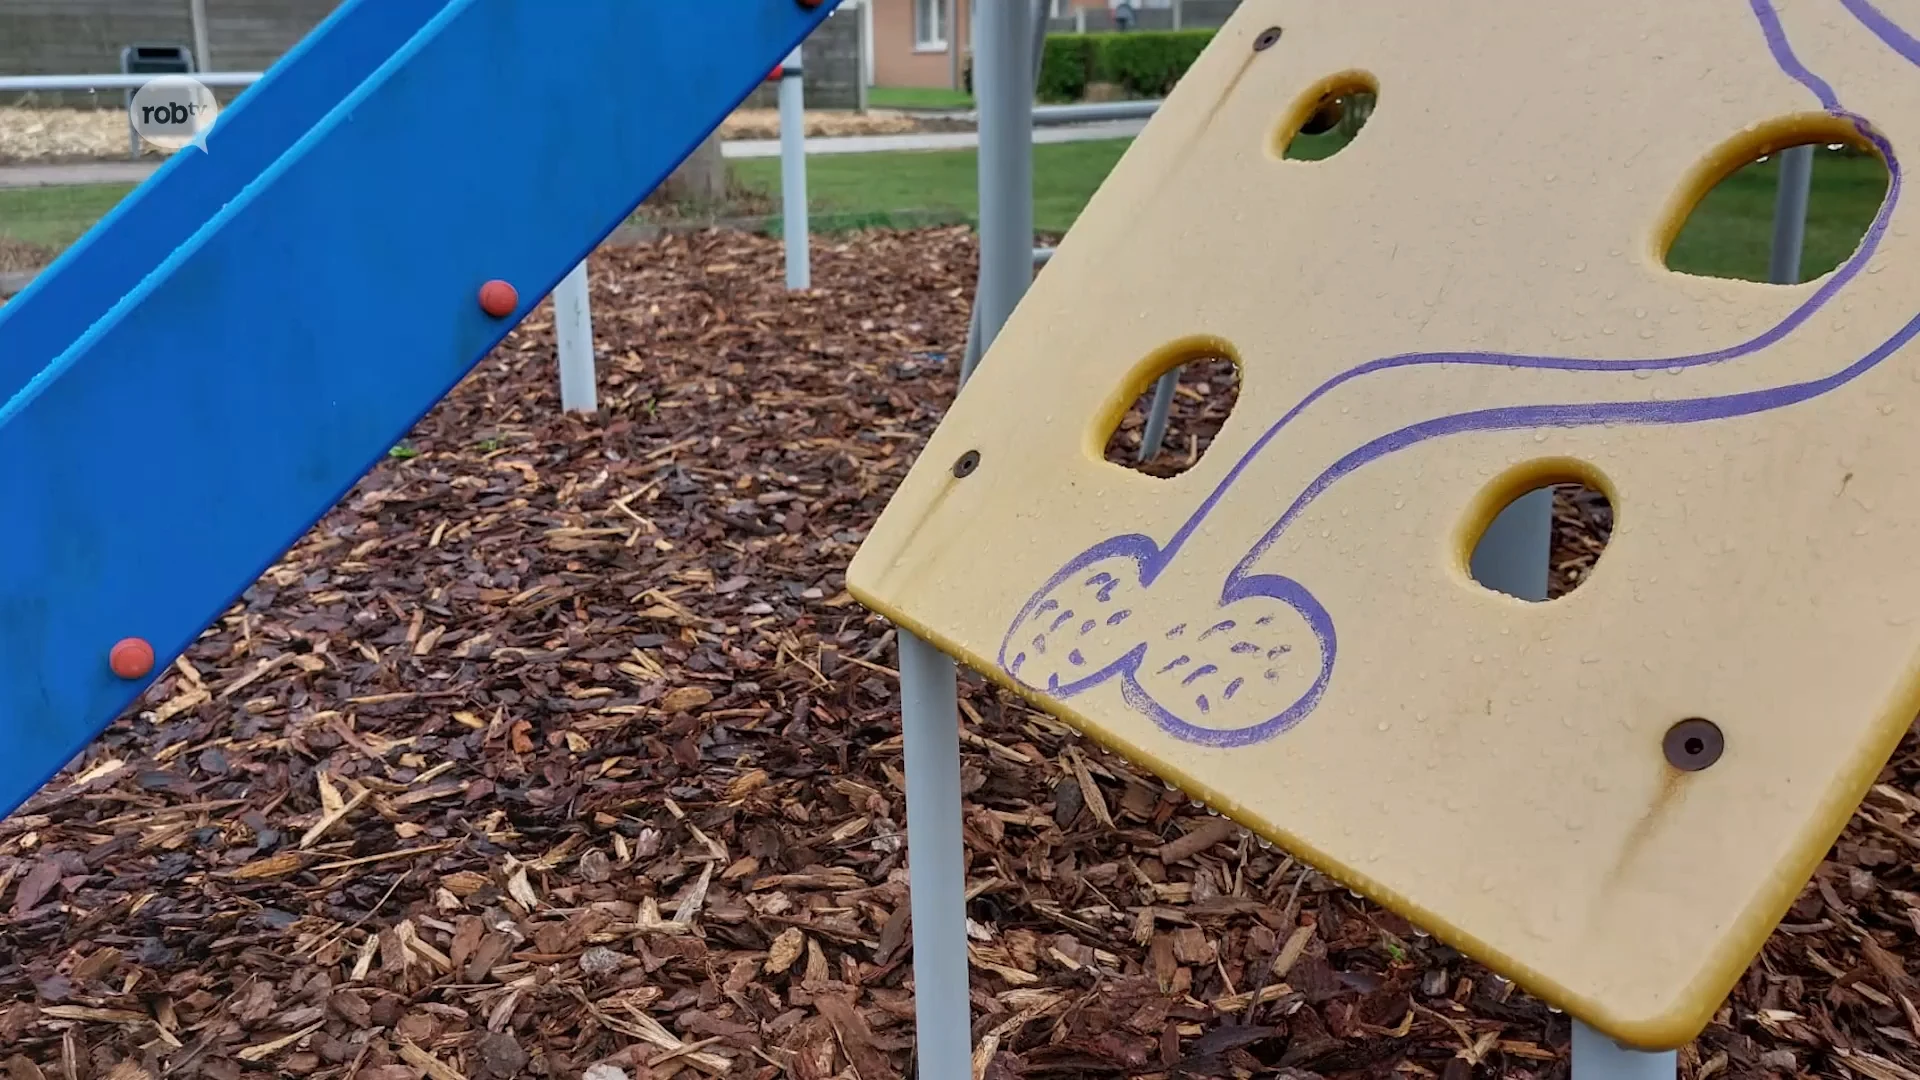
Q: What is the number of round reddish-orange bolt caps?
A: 3